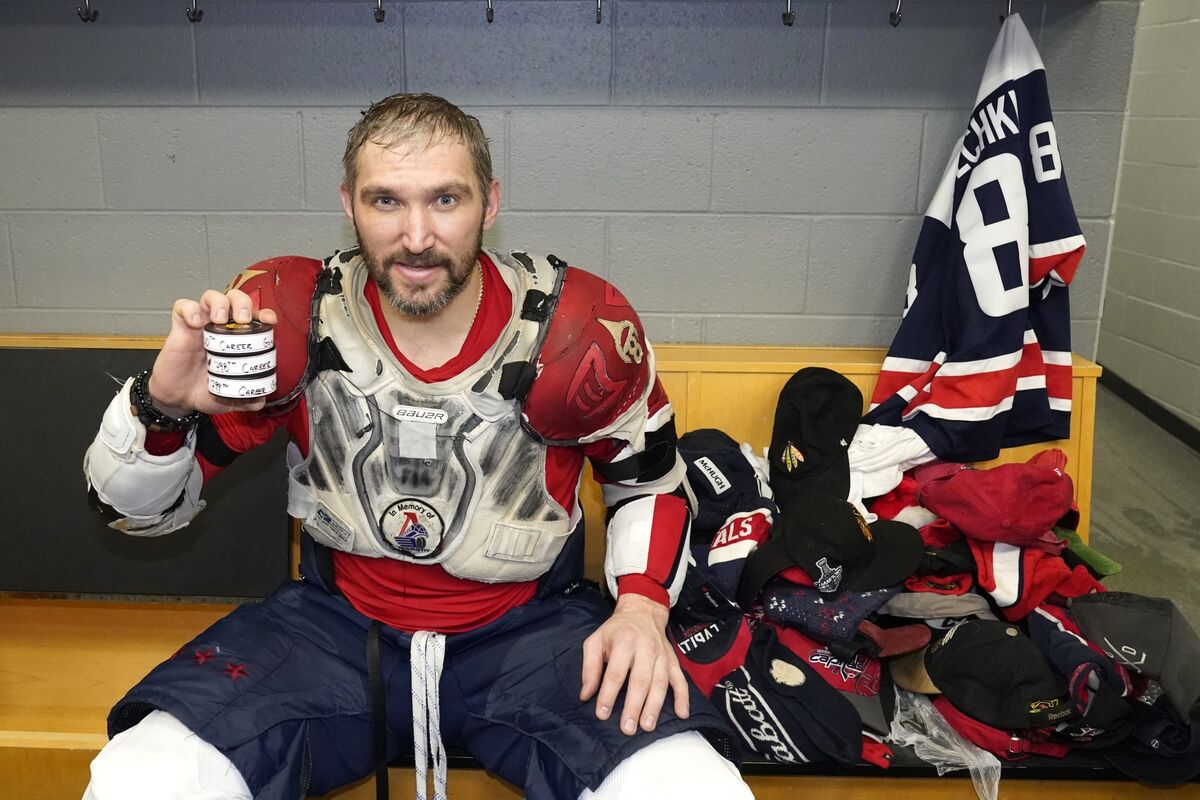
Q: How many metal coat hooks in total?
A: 8